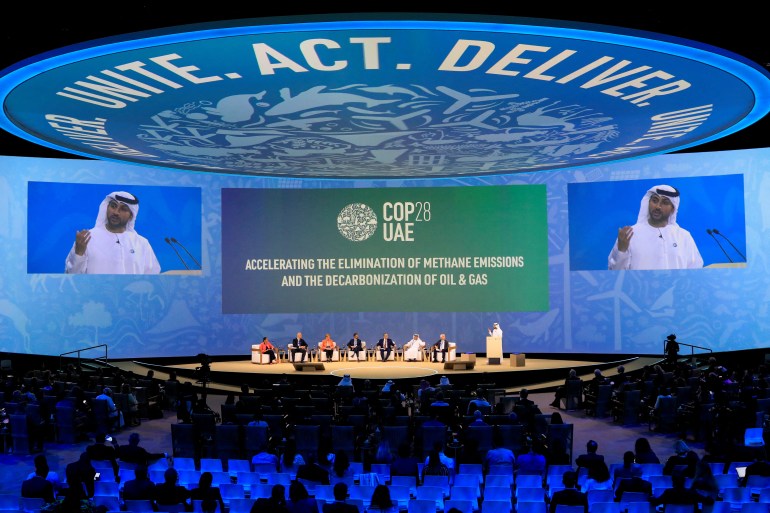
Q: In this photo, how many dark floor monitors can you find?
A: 2